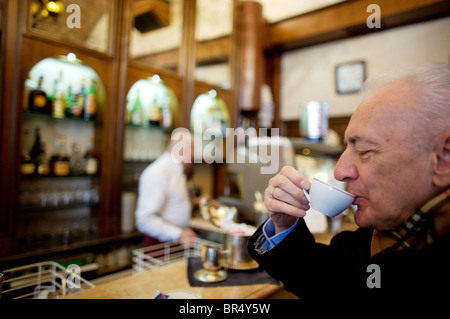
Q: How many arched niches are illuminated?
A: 3